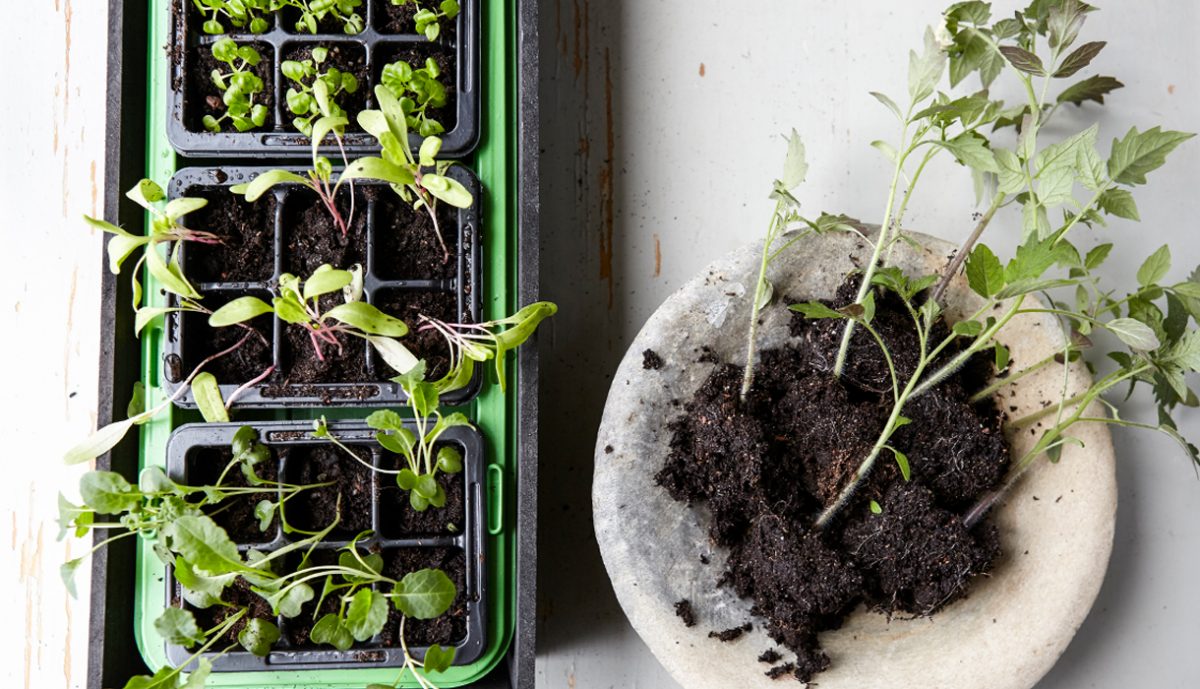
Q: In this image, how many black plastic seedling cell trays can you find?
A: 3